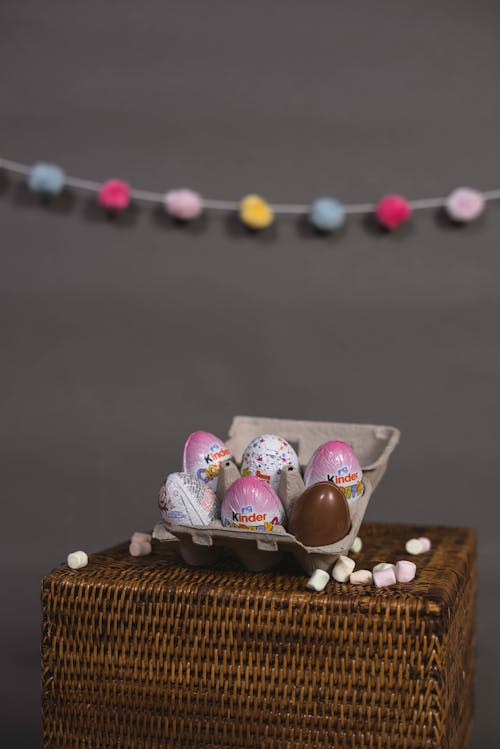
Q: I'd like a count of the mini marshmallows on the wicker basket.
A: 12